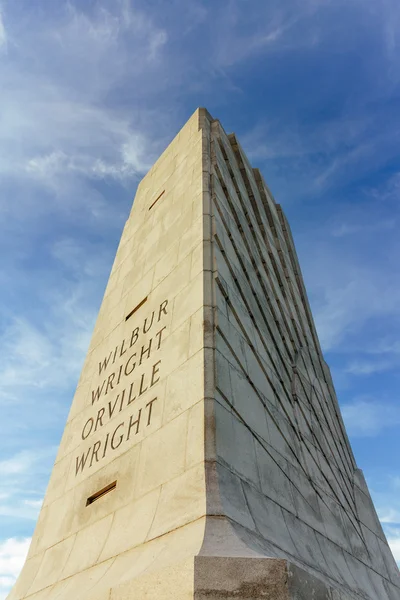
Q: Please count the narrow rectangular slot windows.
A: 3